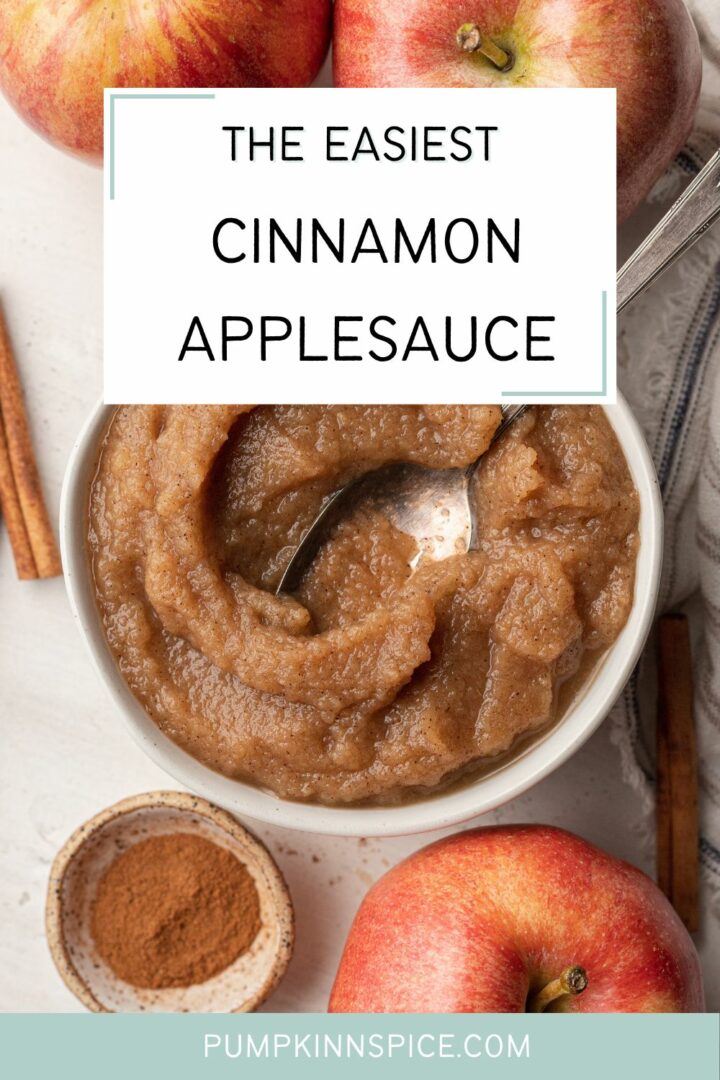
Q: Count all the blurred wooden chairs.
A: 0